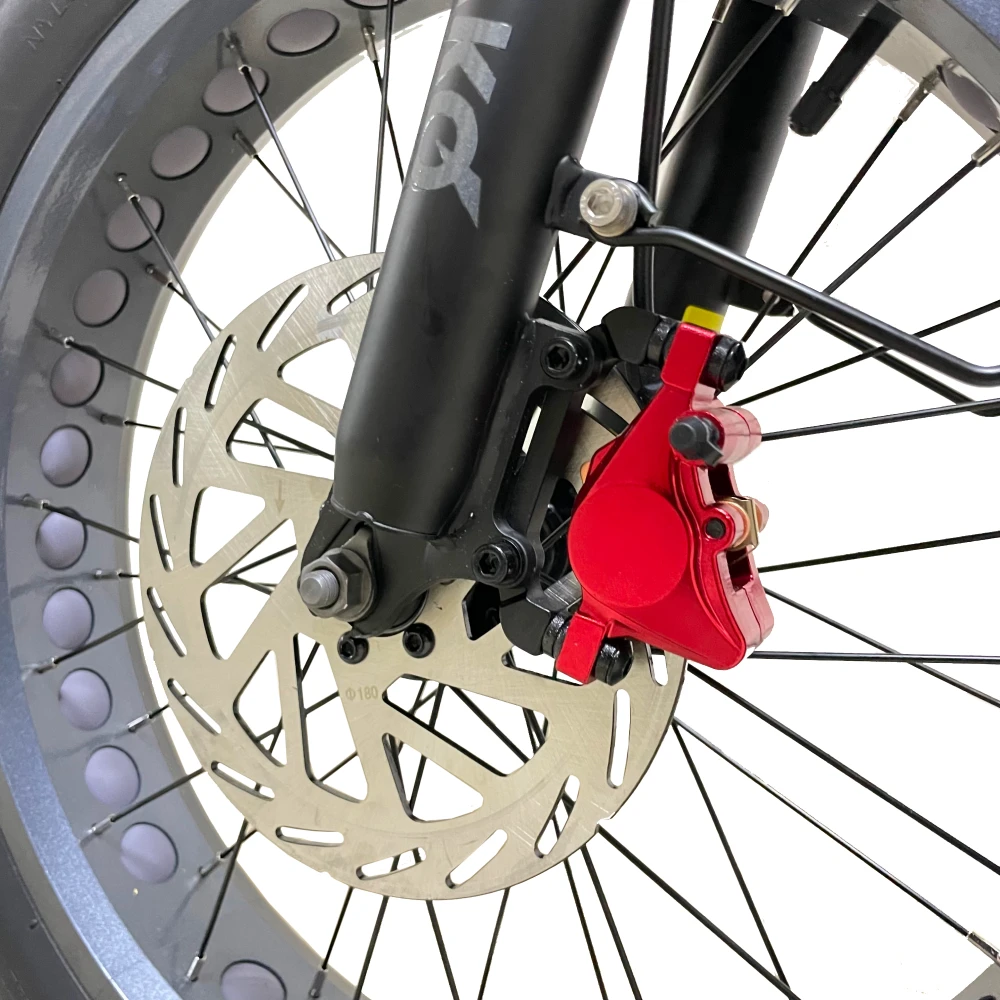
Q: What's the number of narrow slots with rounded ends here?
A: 14